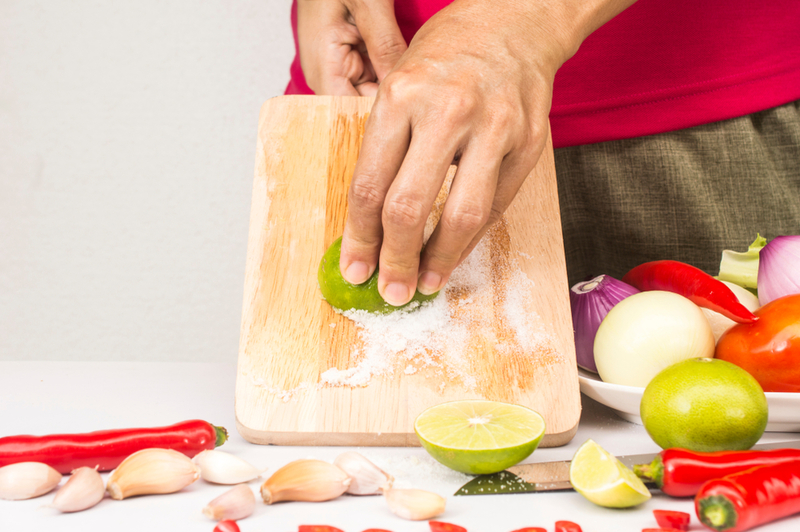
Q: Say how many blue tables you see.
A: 0